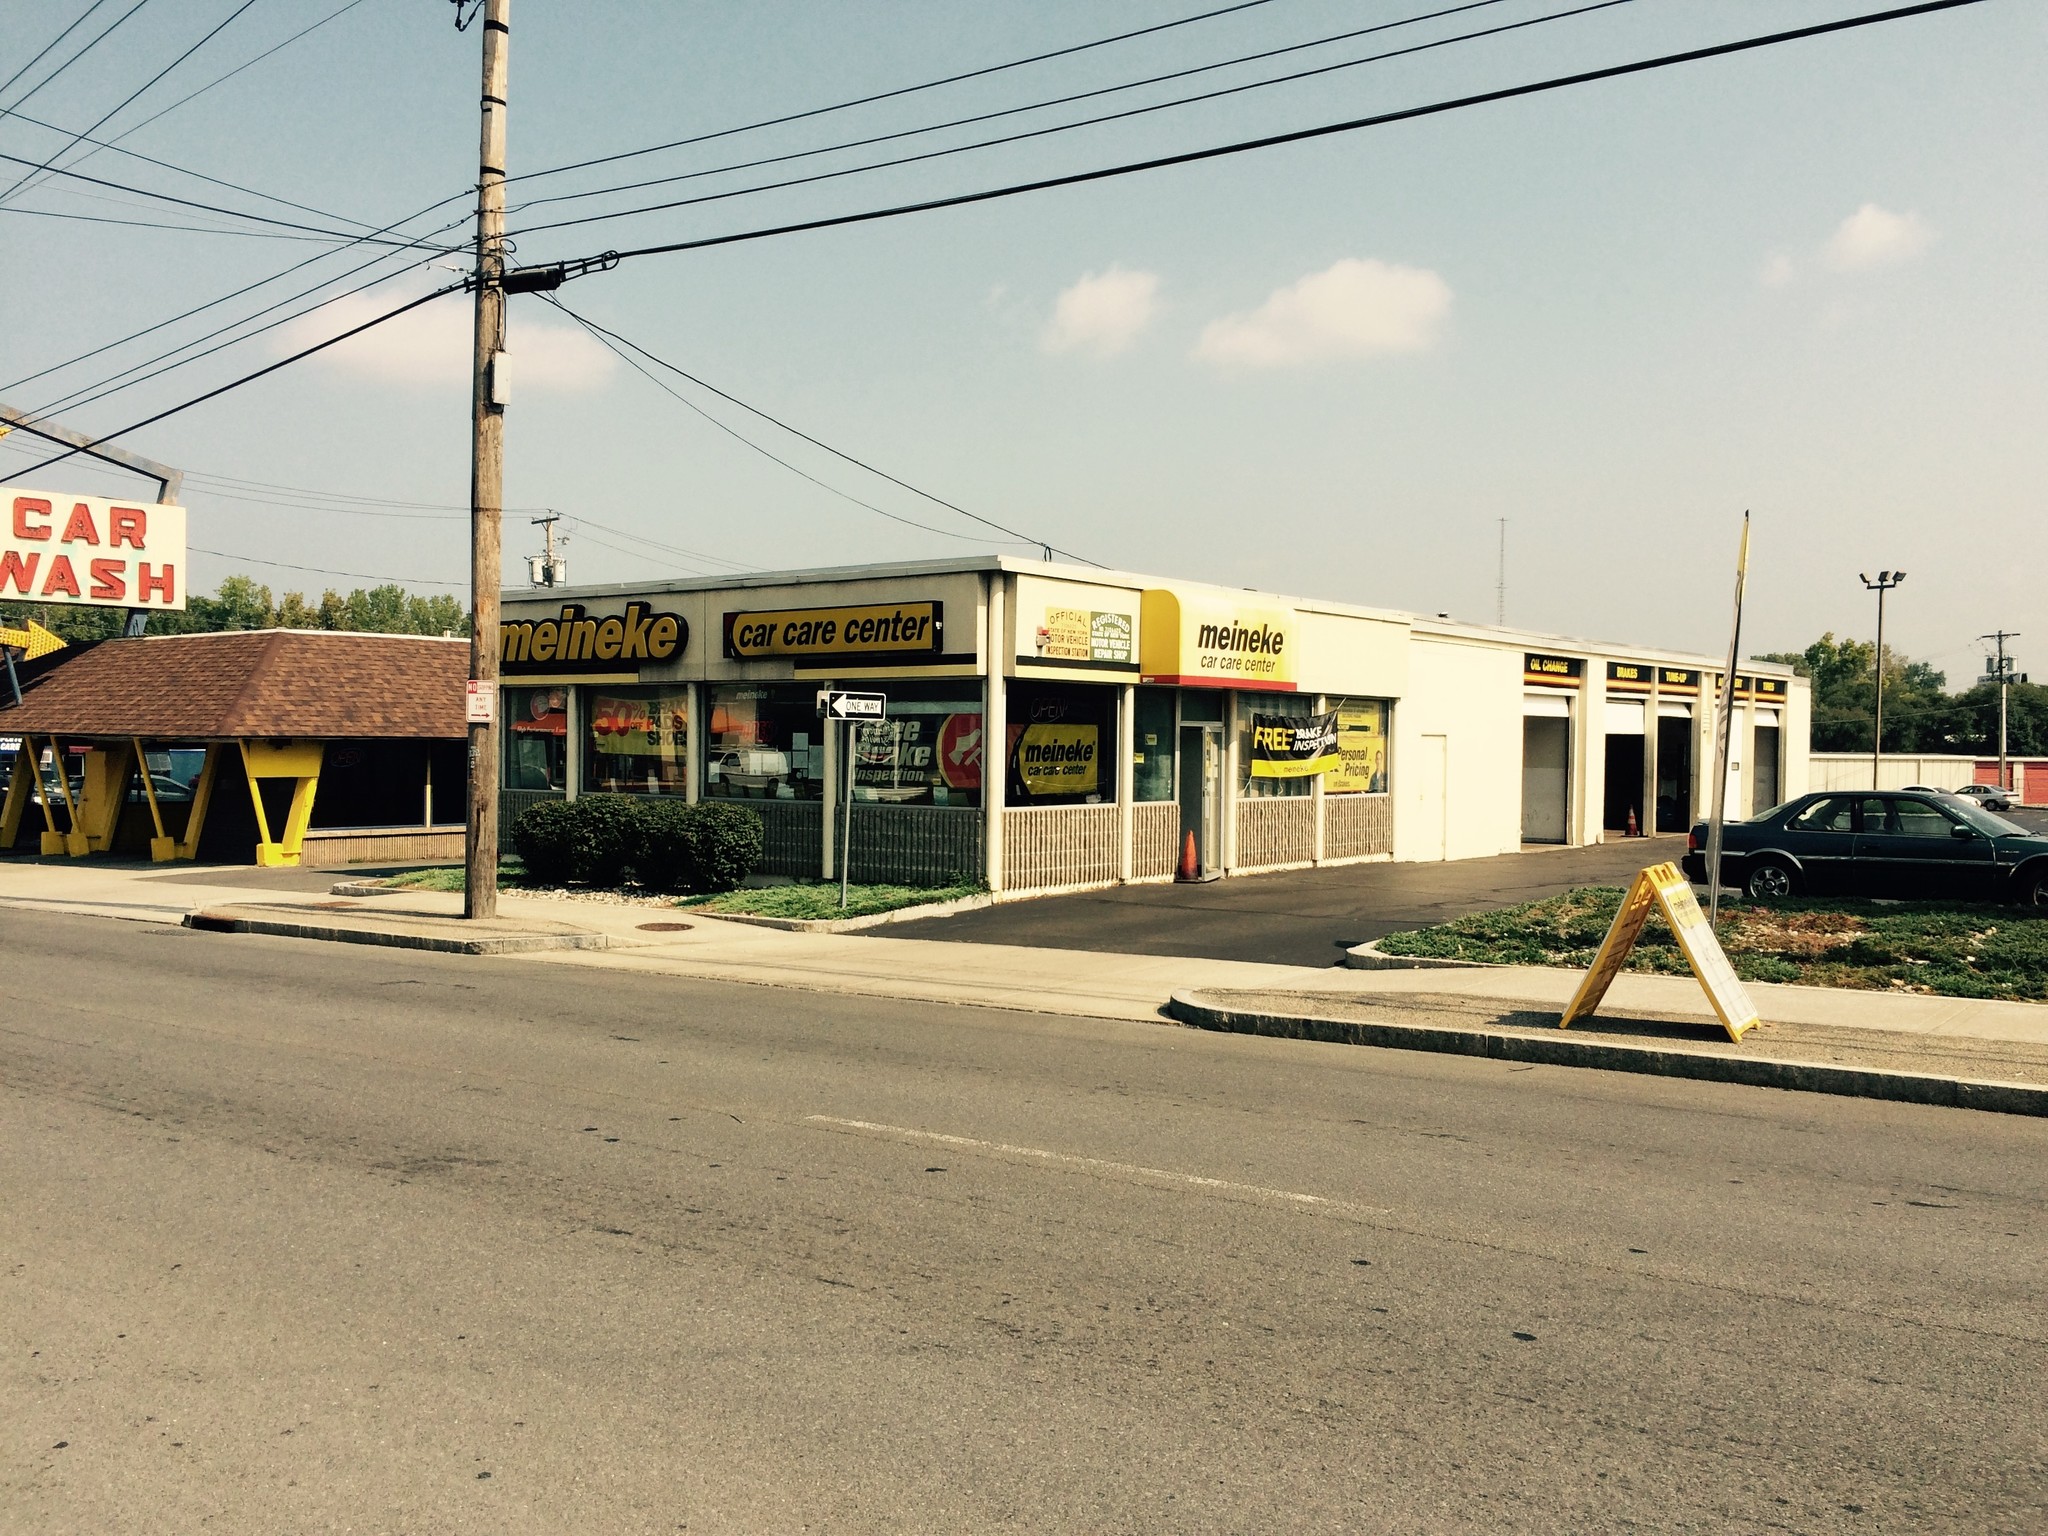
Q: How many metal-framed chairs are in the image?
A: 0